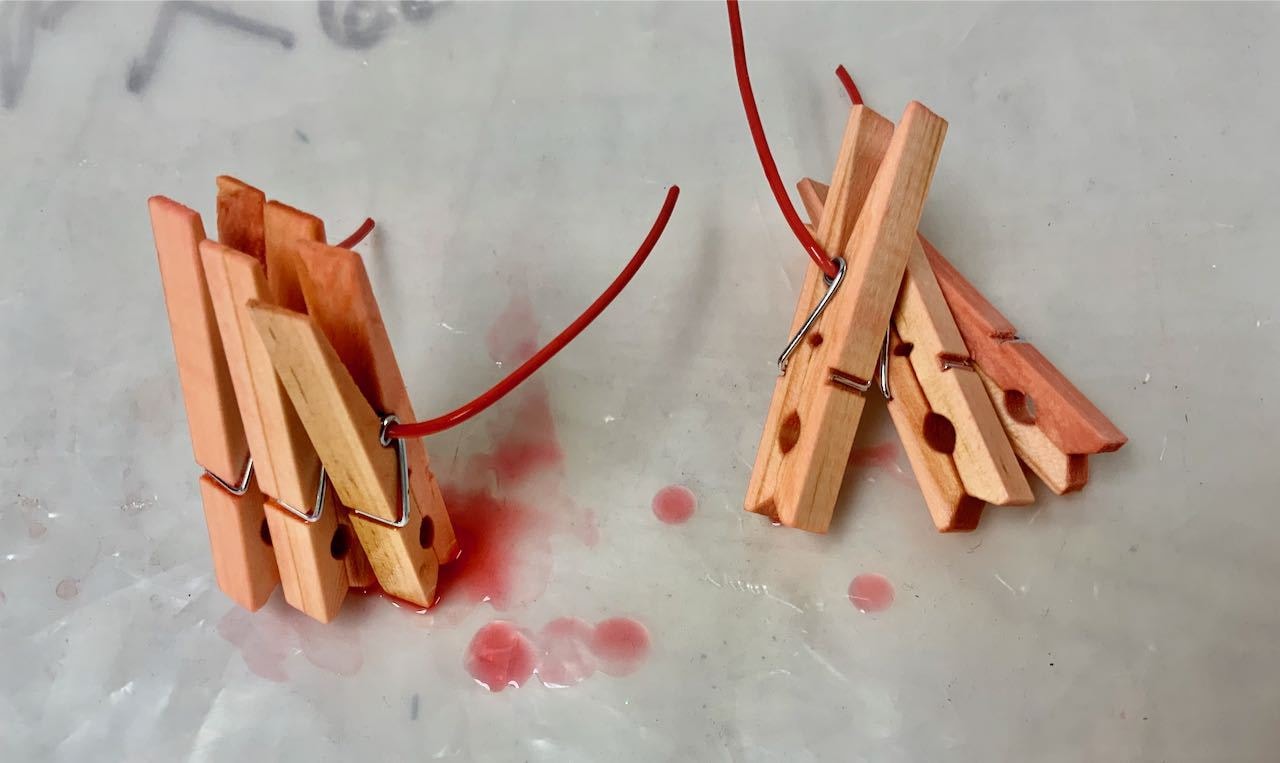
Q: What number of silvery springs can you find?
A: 6